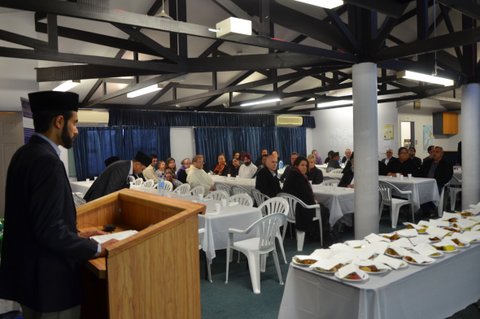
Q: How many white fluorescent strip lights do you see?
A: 6